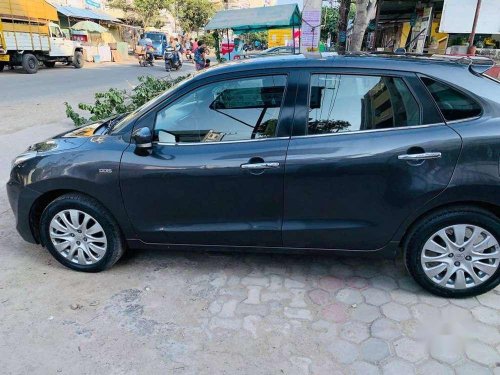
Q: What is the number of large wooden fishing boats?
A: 0